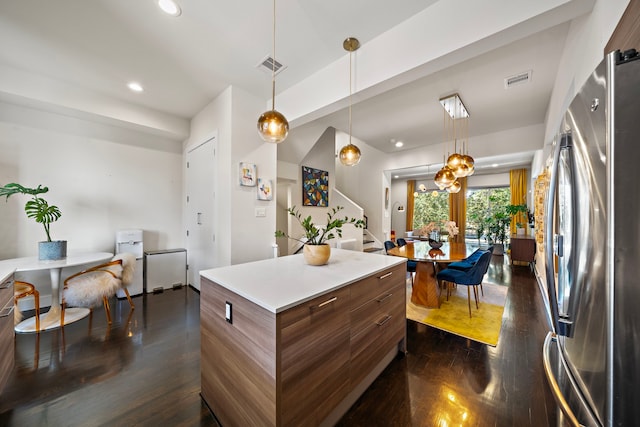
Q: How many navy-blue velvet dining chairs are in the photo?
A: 4